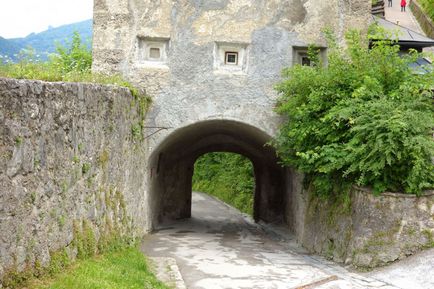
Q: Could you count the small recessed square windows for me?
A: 3